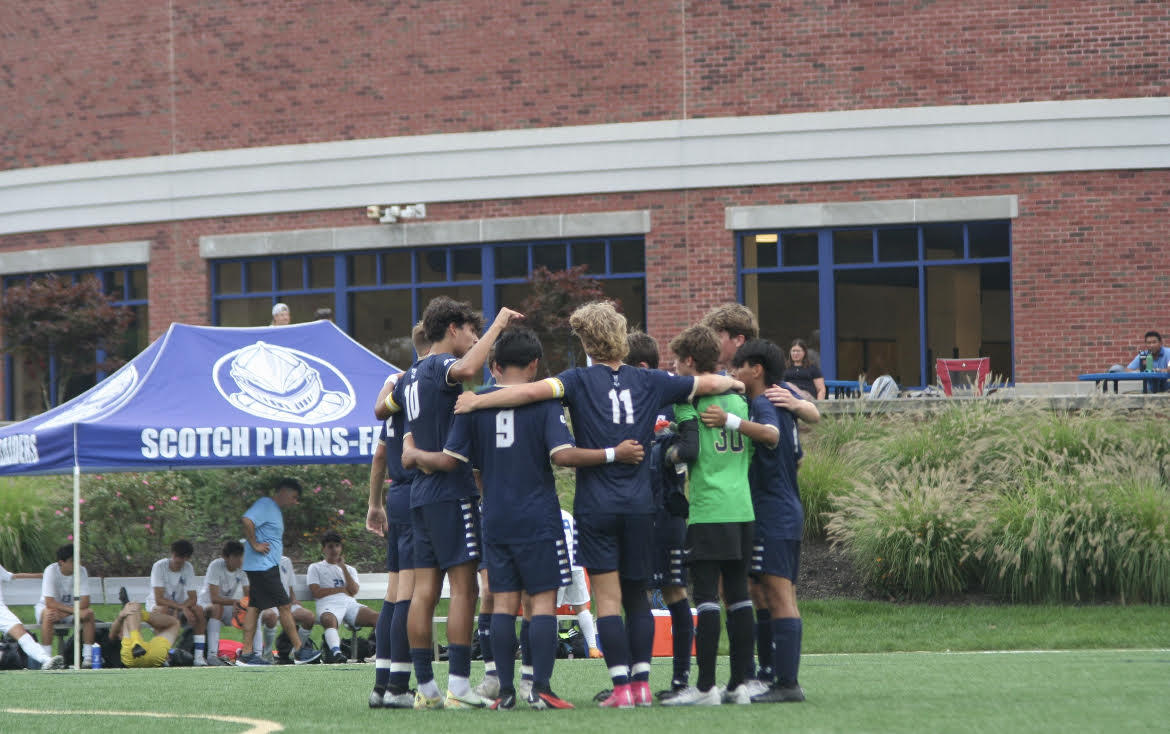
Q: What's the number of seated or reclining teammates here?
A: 7